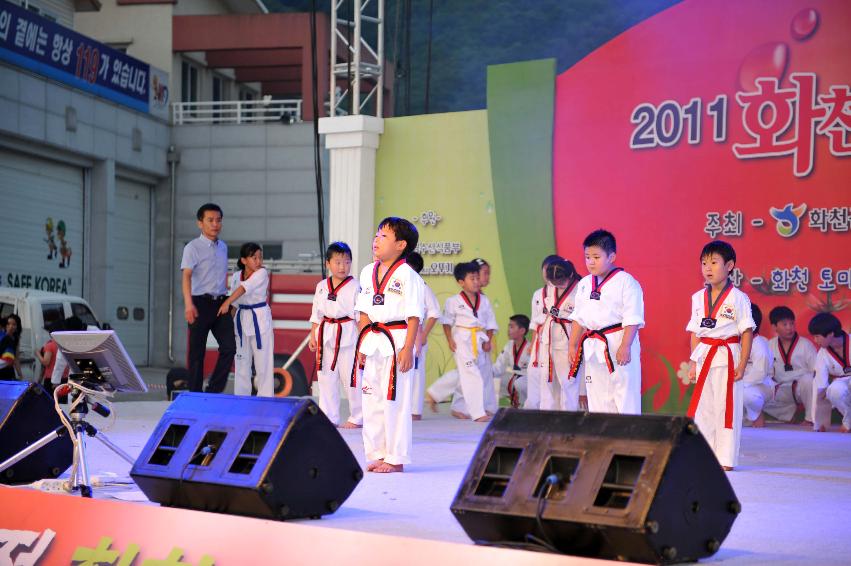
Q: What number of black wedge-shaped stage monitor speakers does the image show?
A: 3